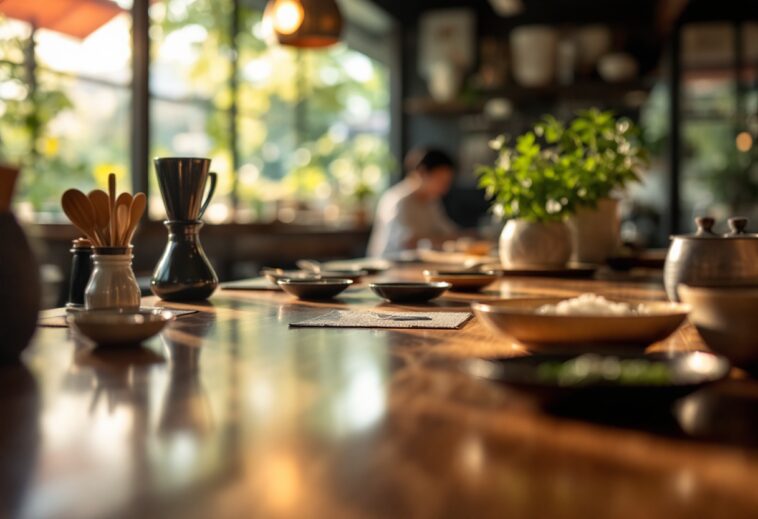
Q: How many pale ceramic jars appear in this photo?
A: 1